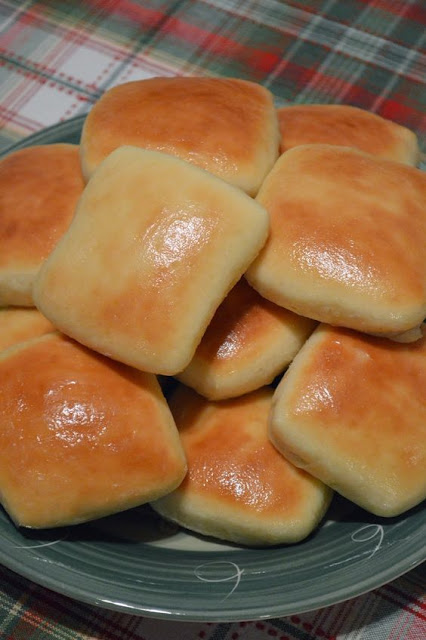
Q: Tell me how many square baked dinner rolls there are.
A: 10